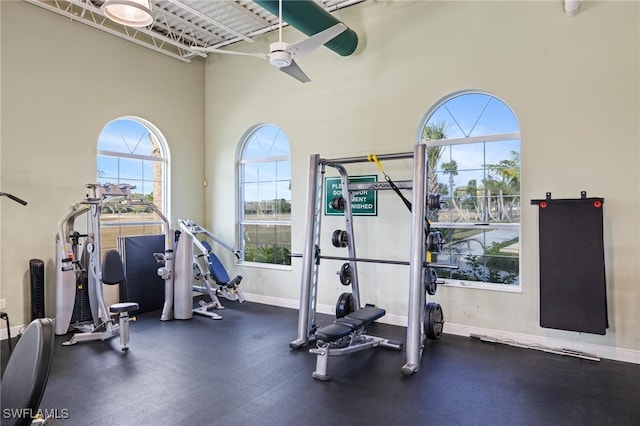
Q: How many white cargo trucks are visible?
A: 0